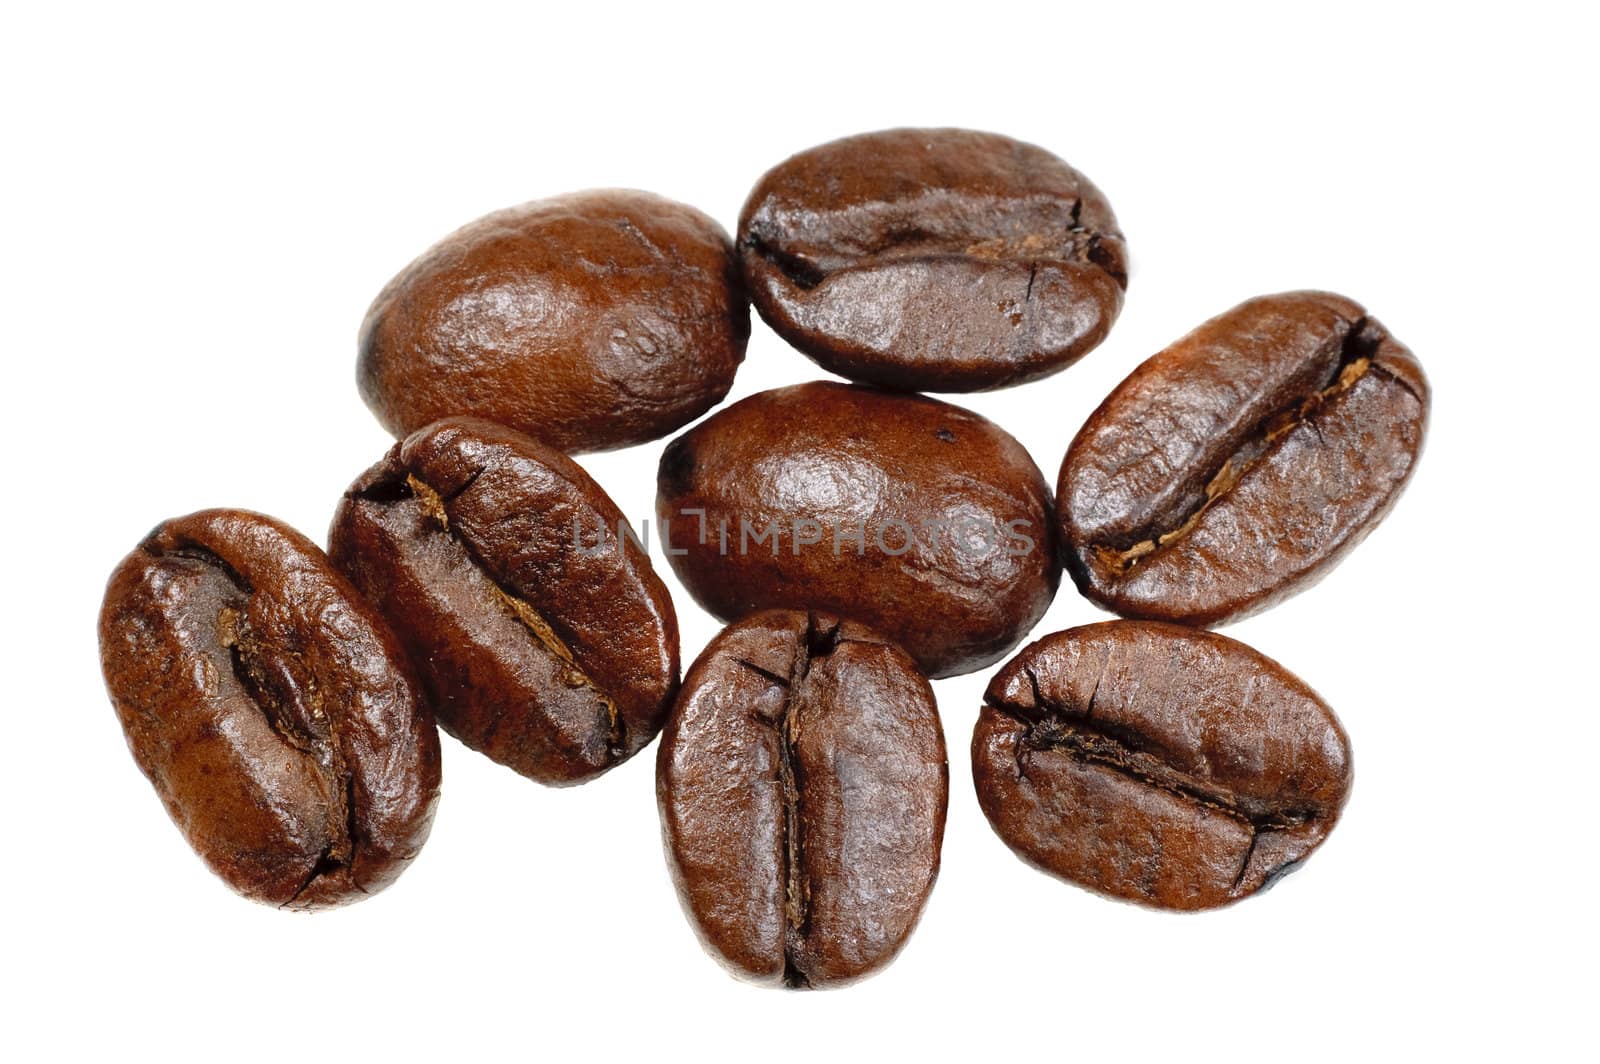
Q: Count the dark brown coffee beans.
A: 8